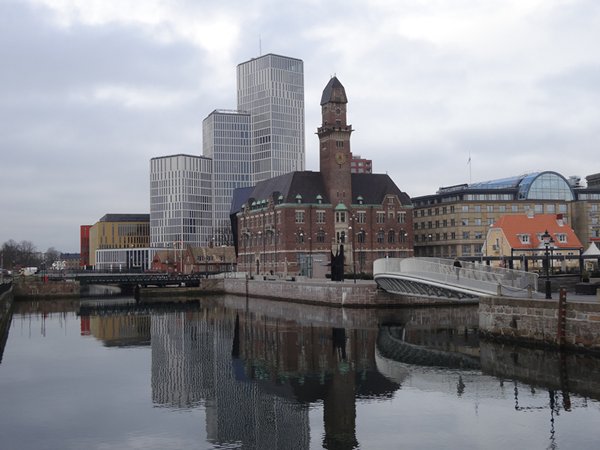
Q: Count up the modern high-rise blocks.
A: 3